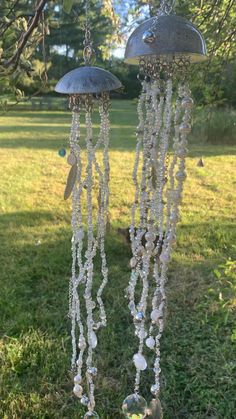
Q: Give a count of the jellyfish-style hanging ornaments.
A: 2